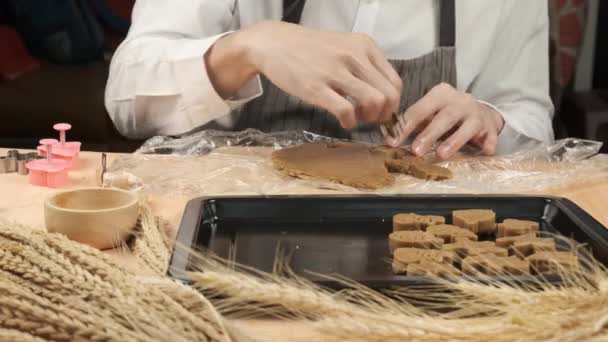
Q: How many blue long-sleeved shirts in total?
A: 0